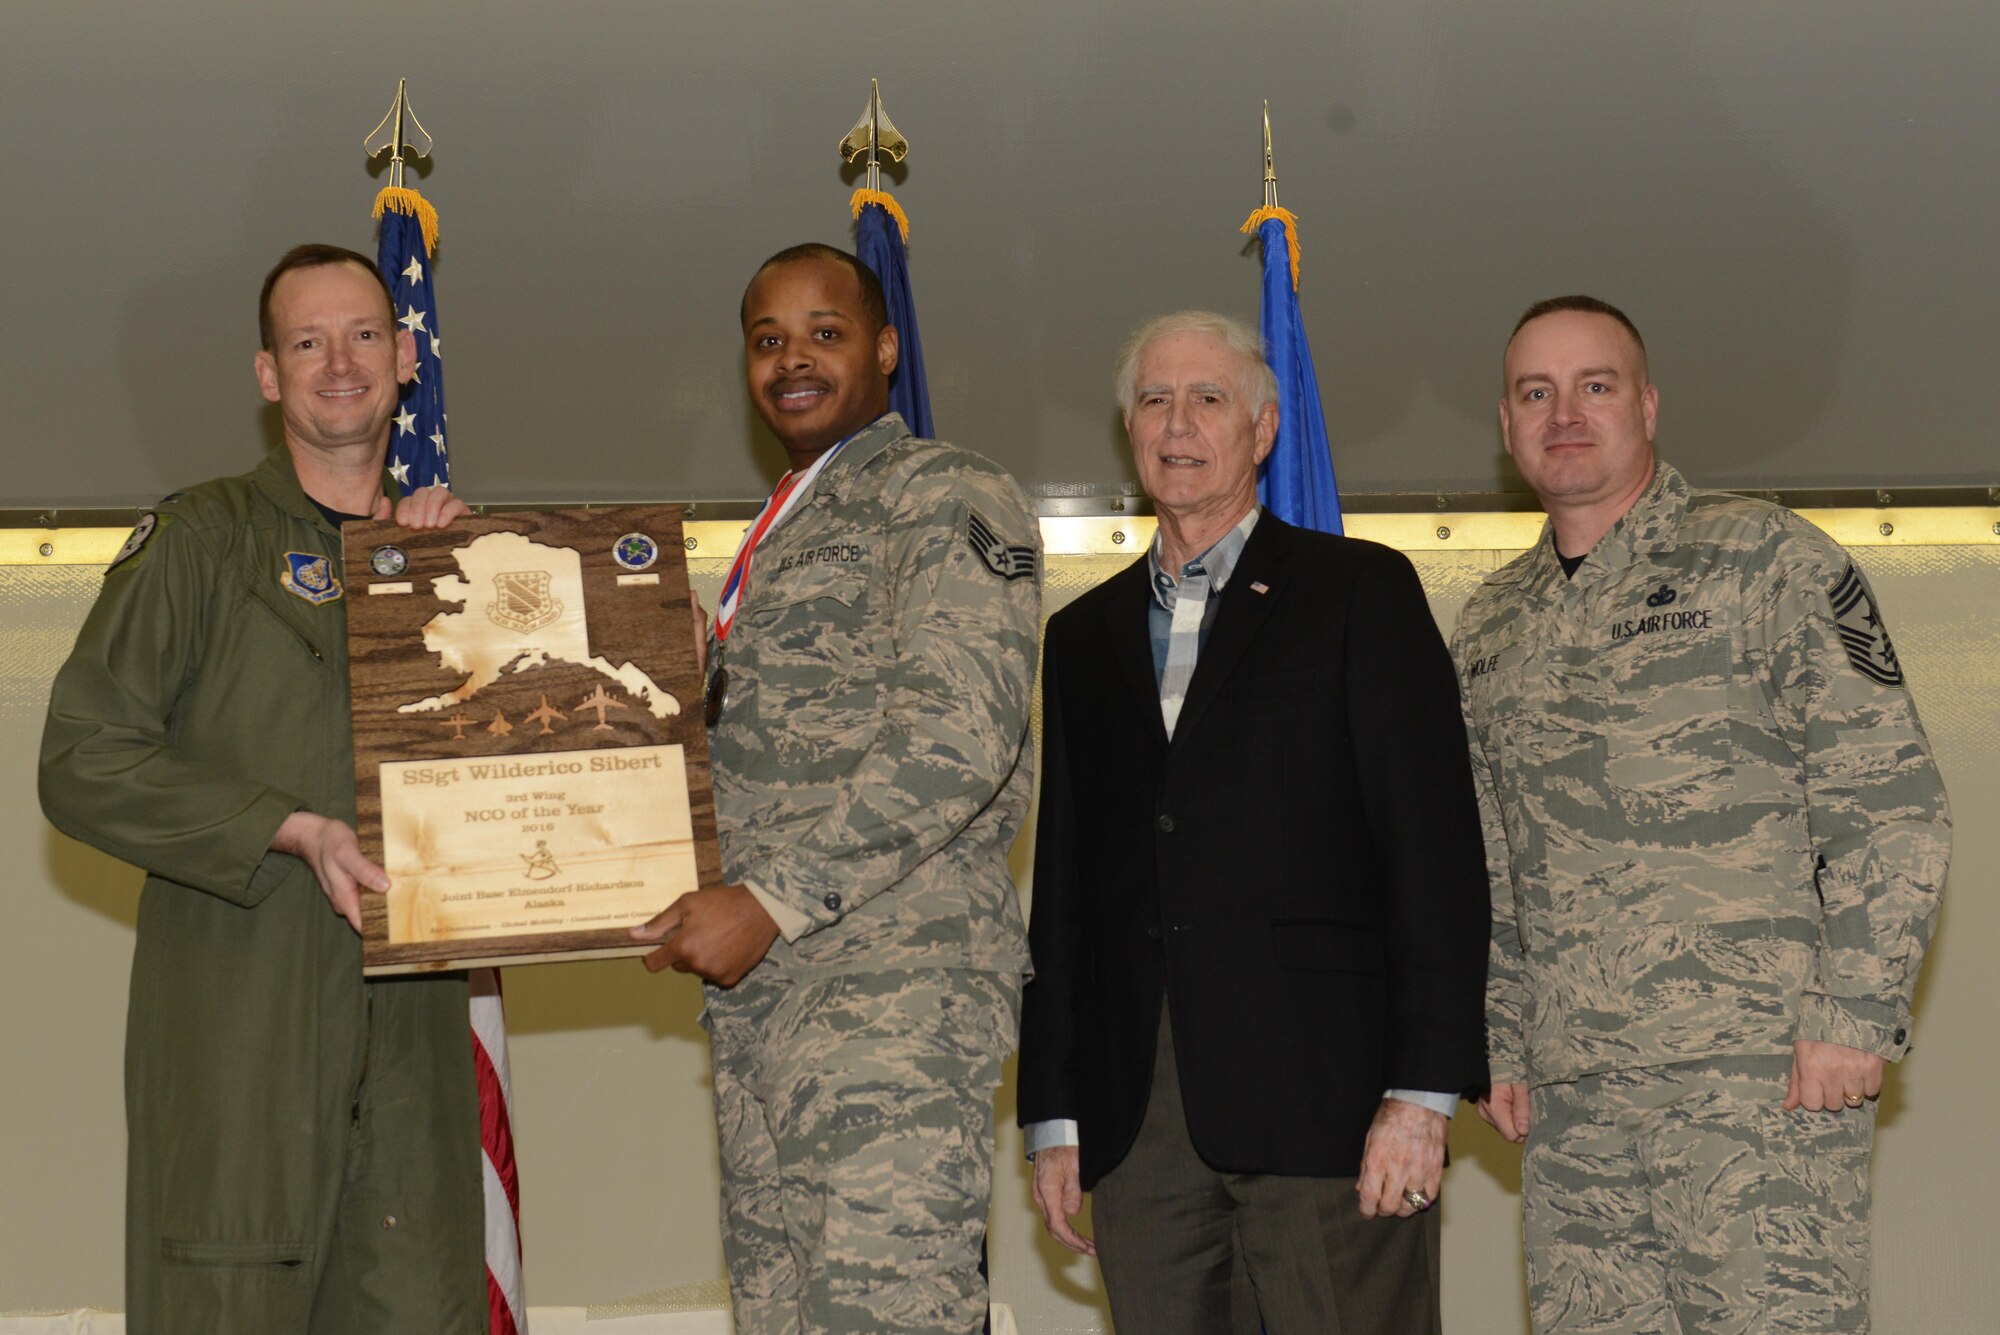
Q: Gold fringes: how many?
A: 3